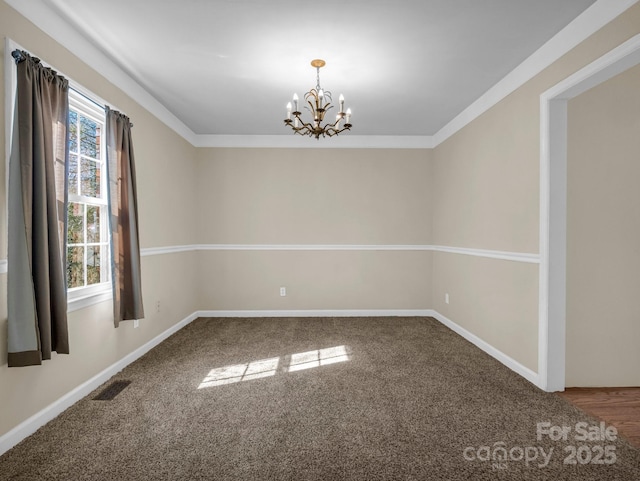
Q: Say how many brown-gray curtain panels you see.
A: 2